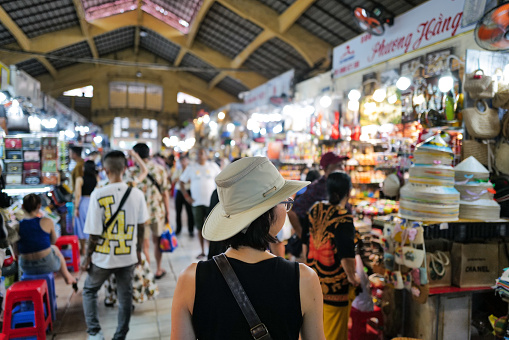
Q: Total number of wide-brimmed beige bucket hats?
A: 1